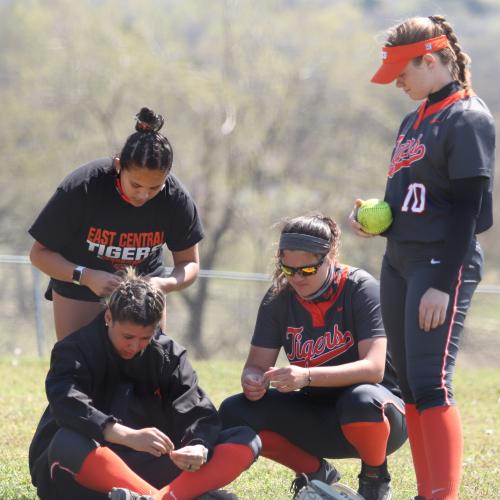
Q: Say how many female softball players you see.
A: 4